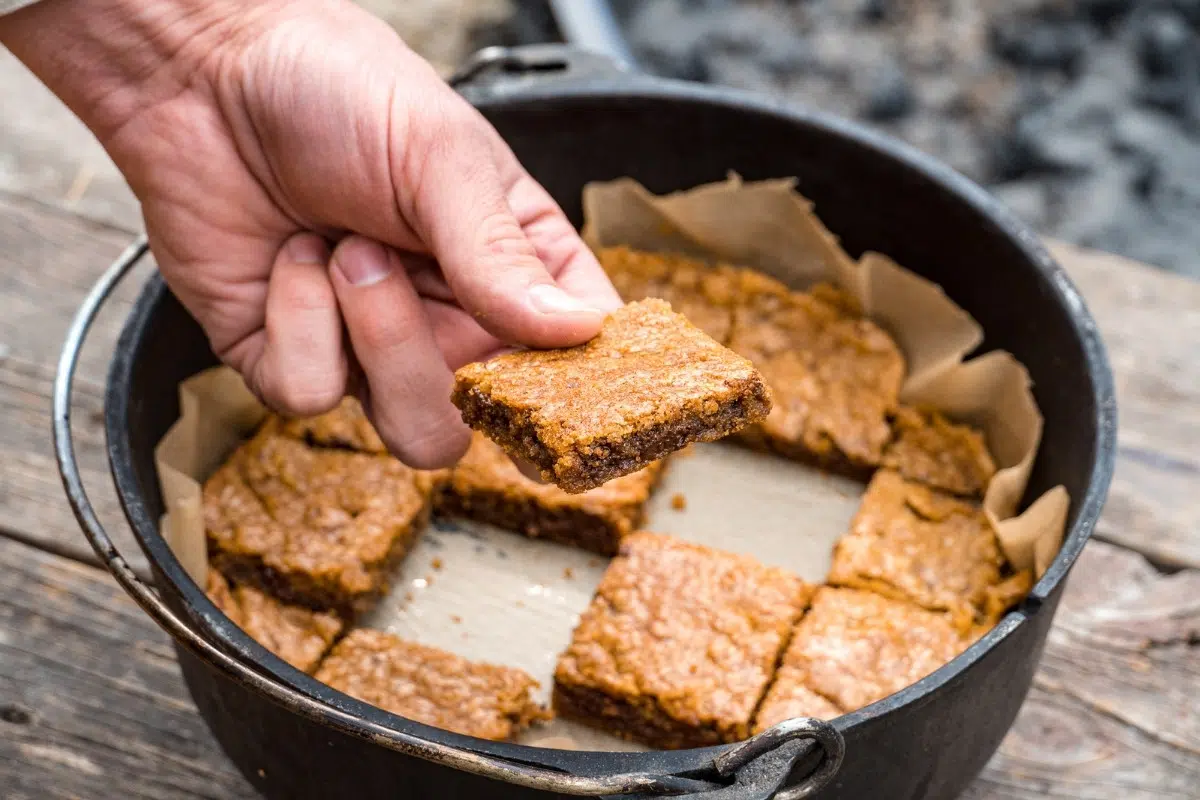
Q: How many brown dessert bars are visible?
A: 12